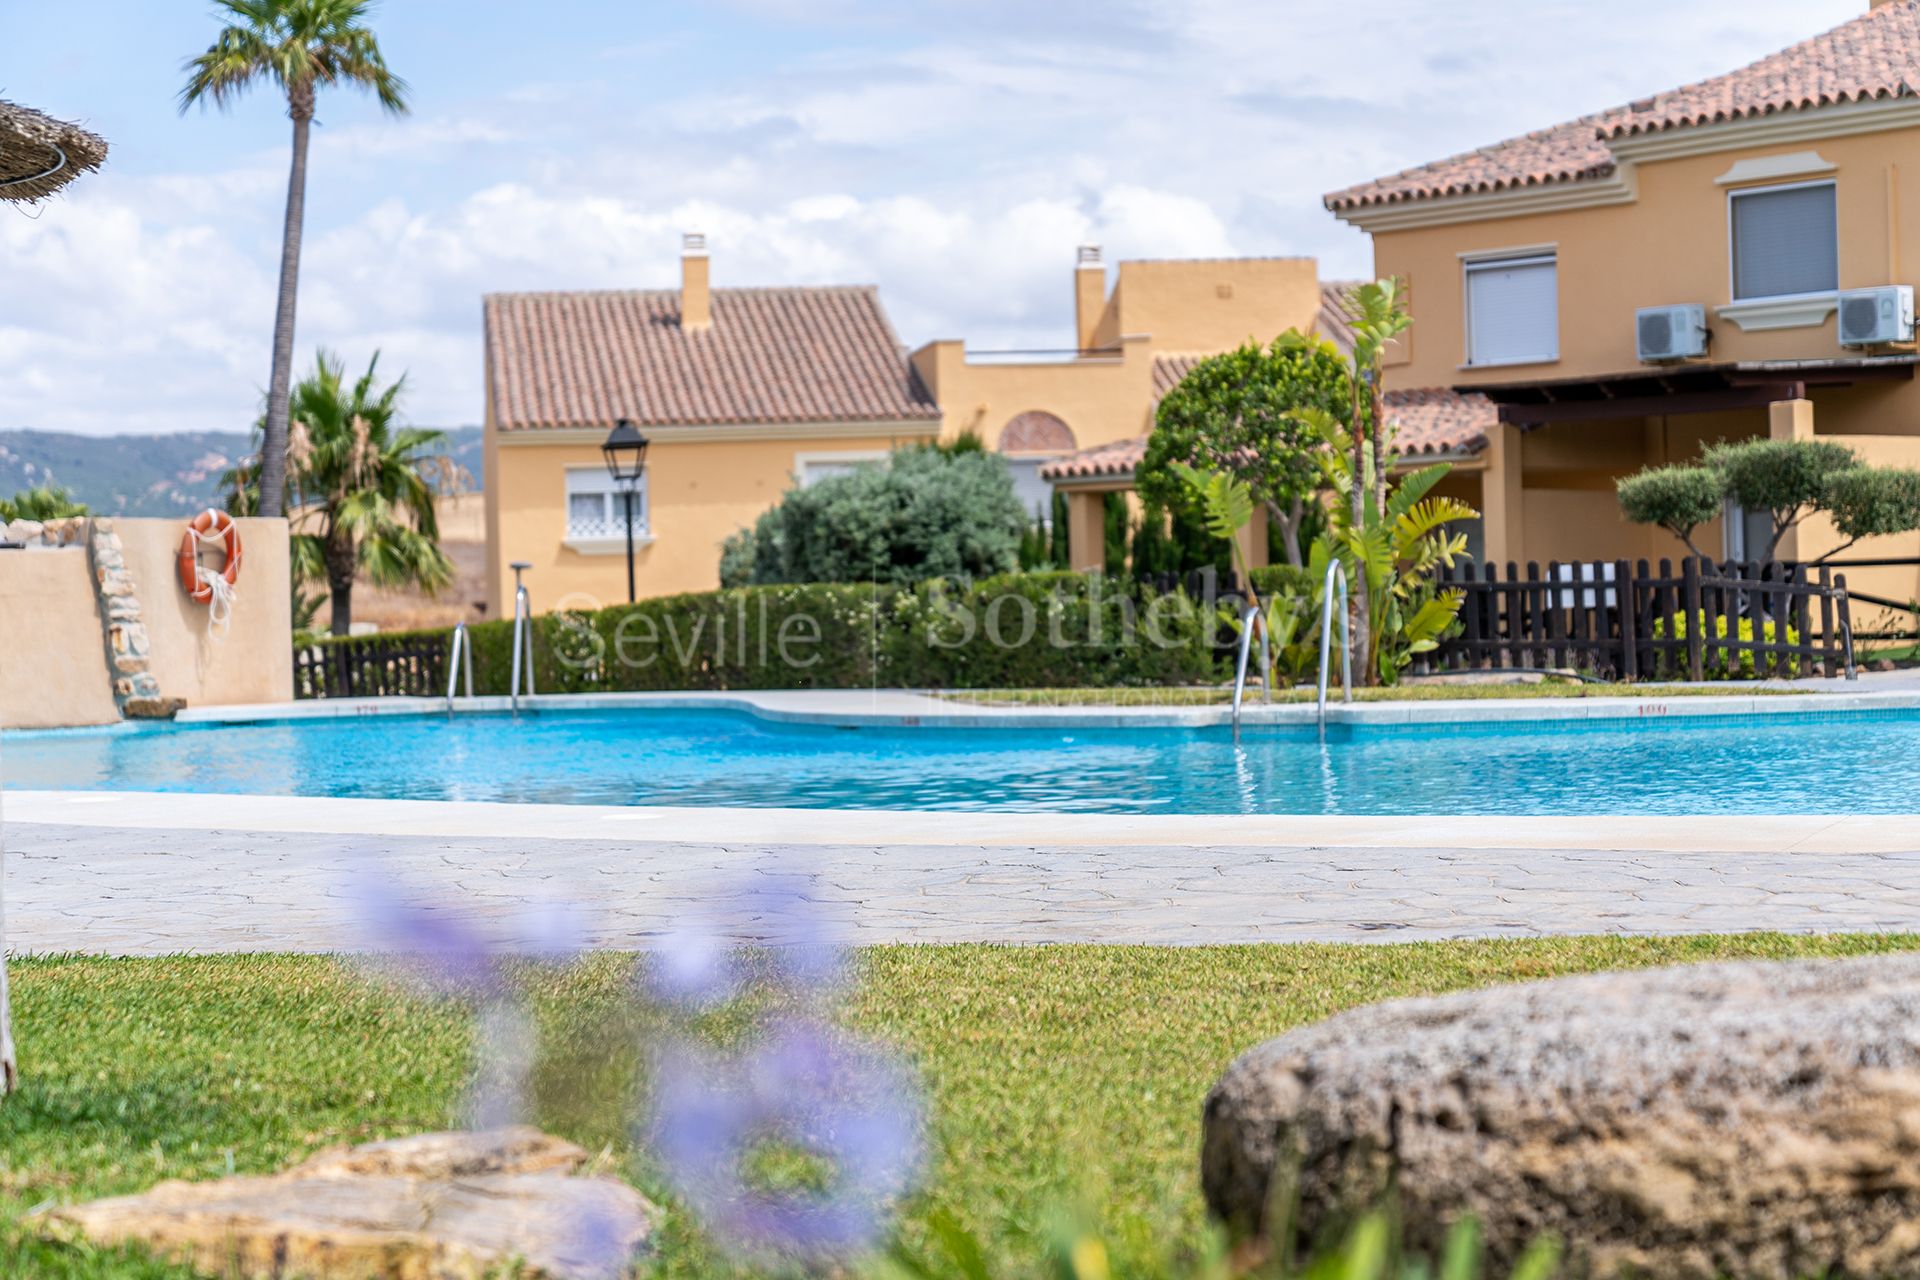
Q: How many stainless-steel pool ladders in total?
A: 2